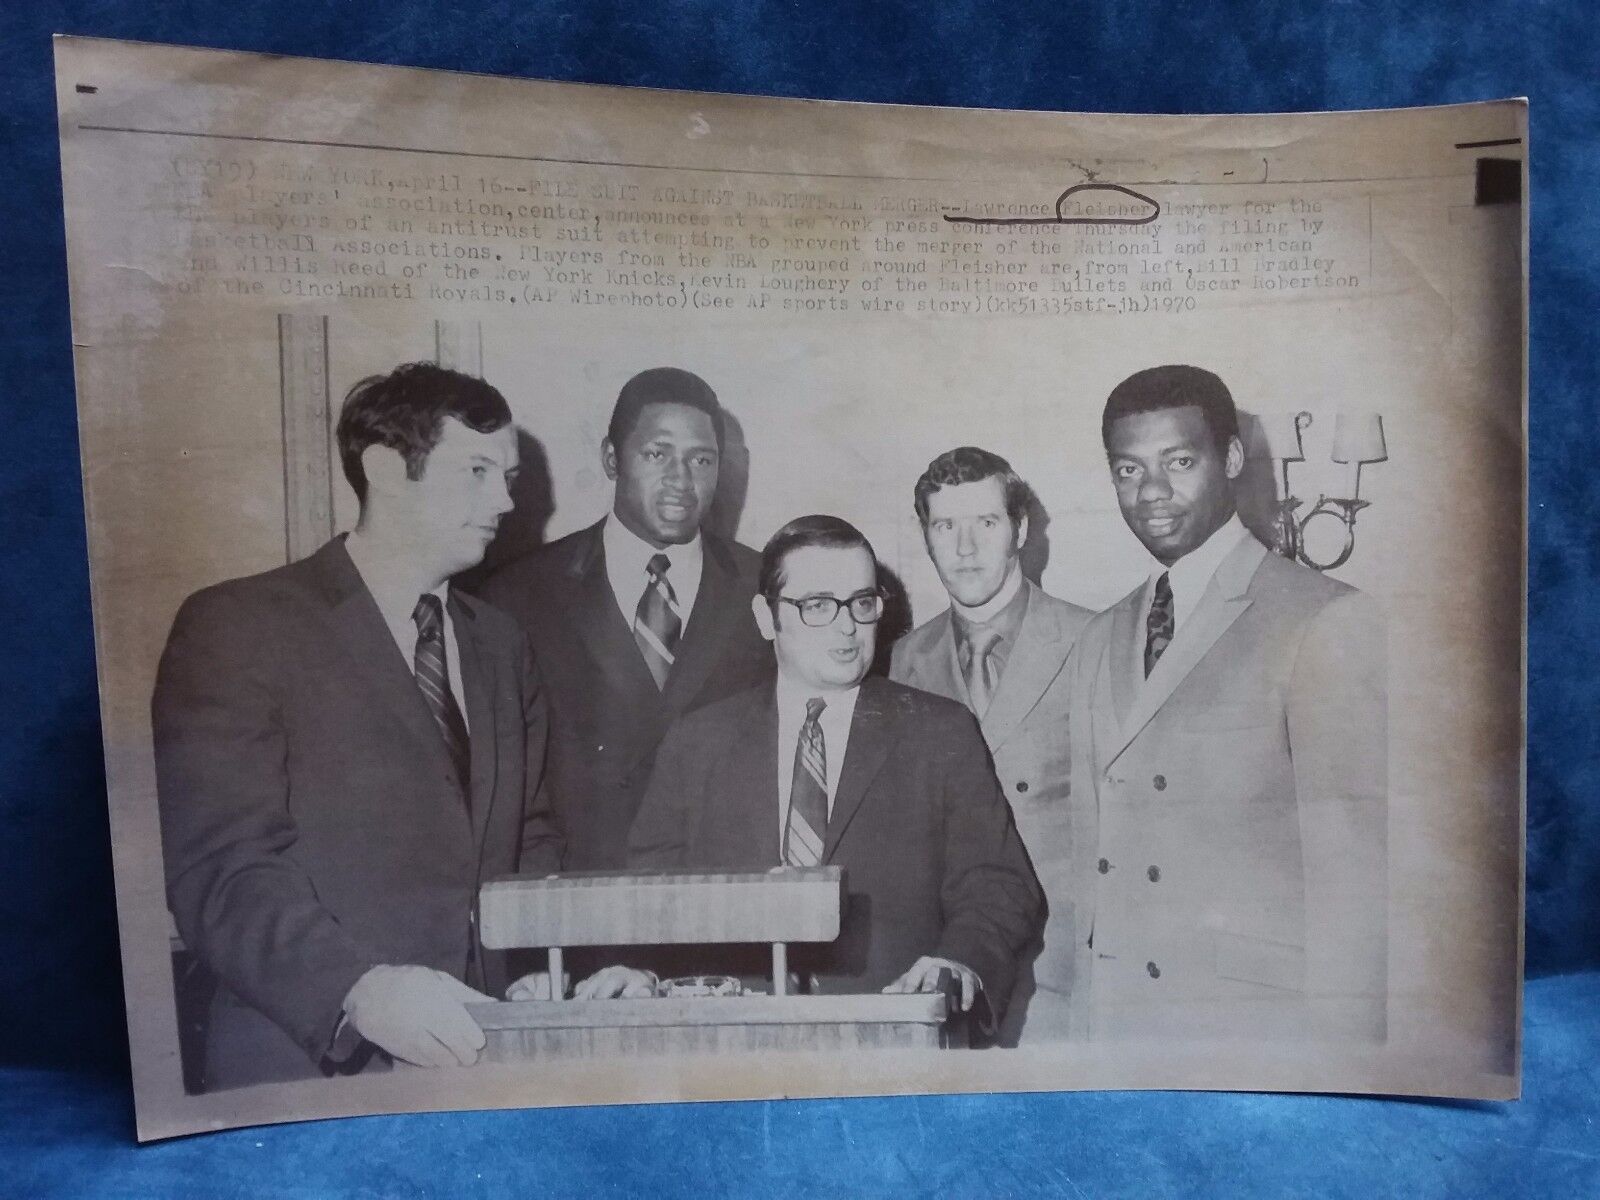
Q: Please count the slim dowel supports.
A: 2